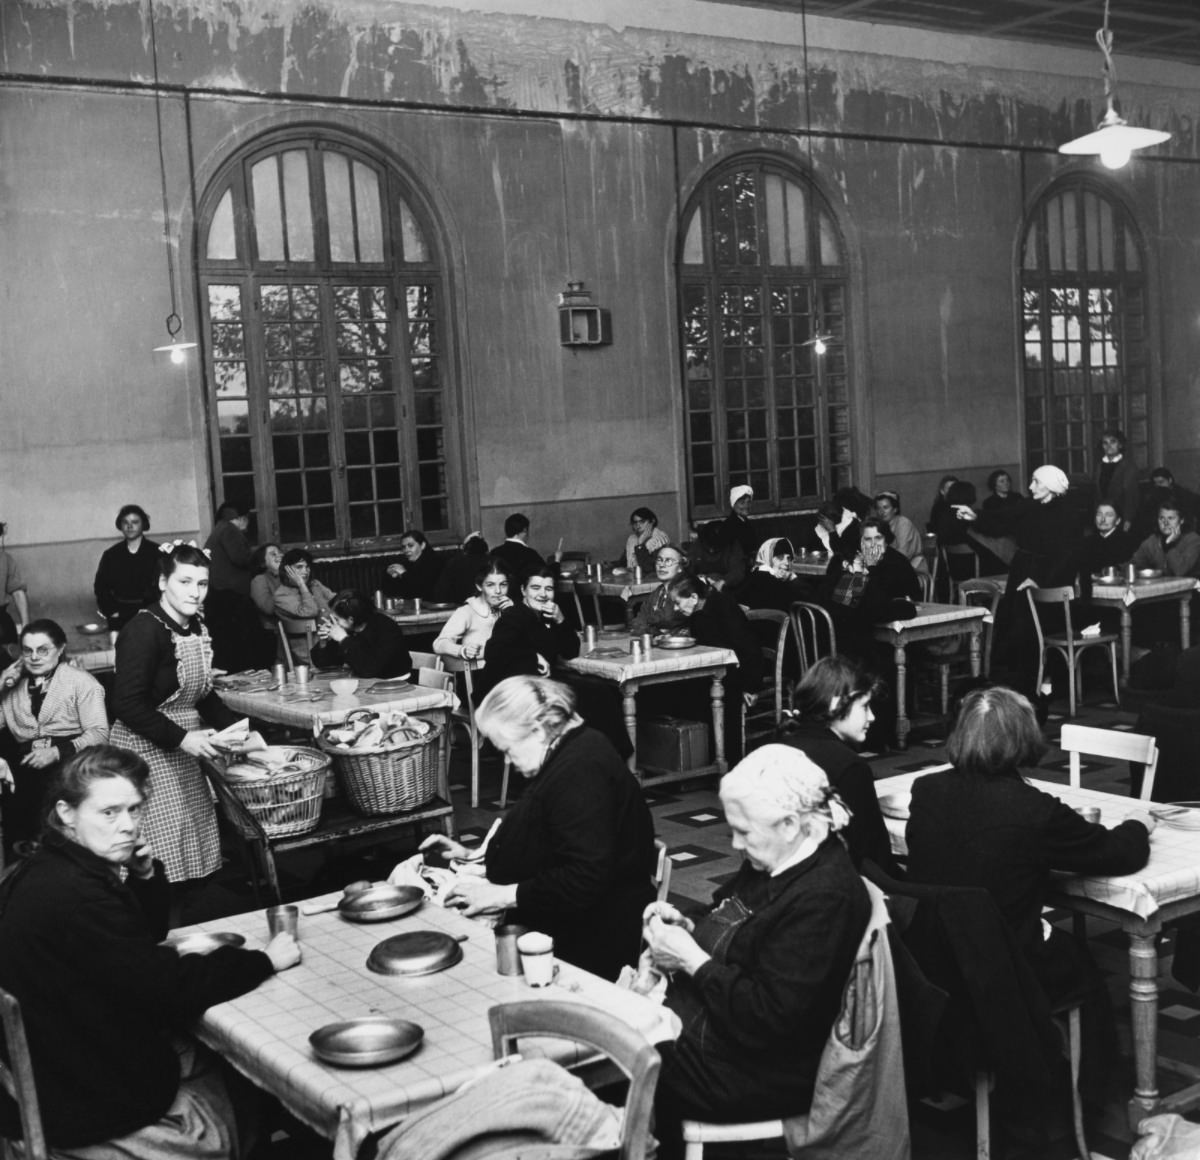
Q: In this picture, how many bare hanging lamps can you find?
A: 3